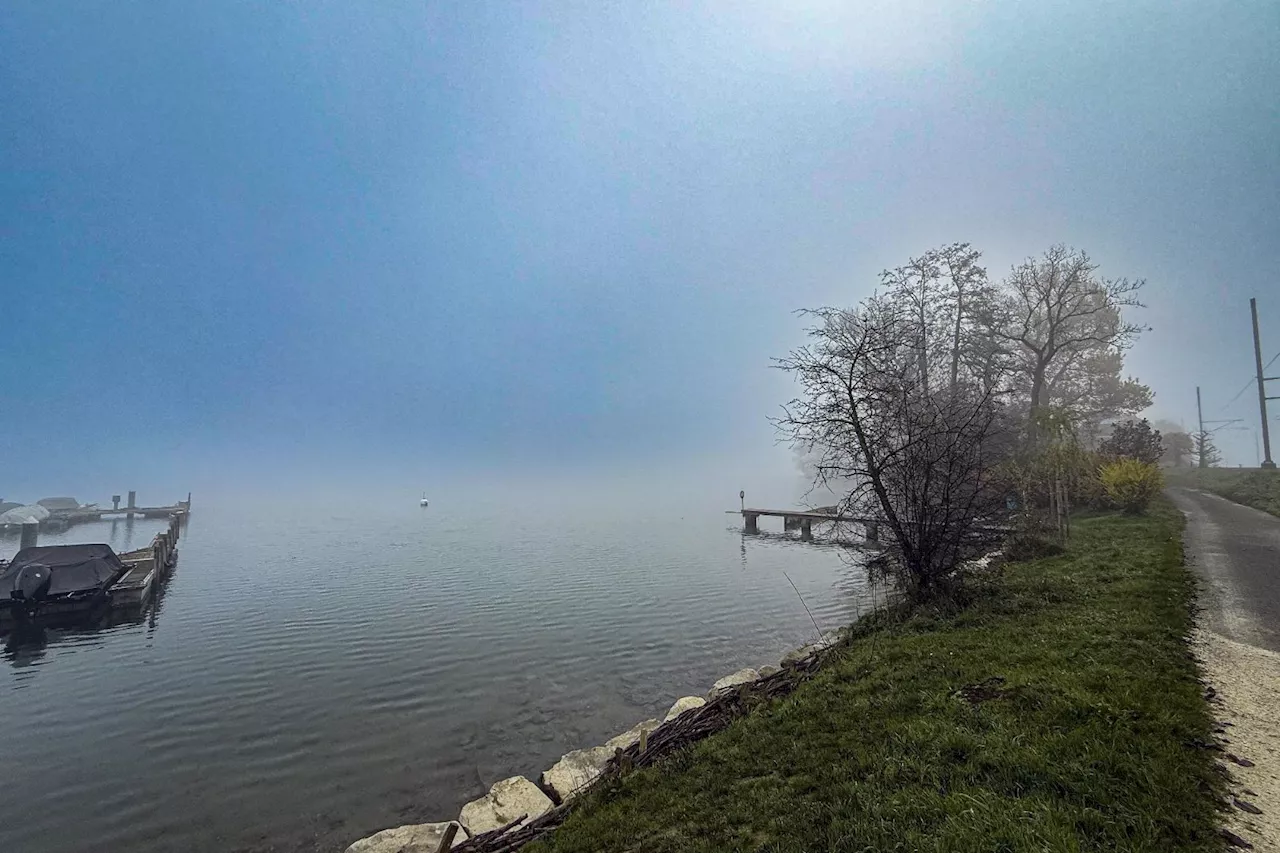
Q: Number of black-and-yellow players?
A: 0